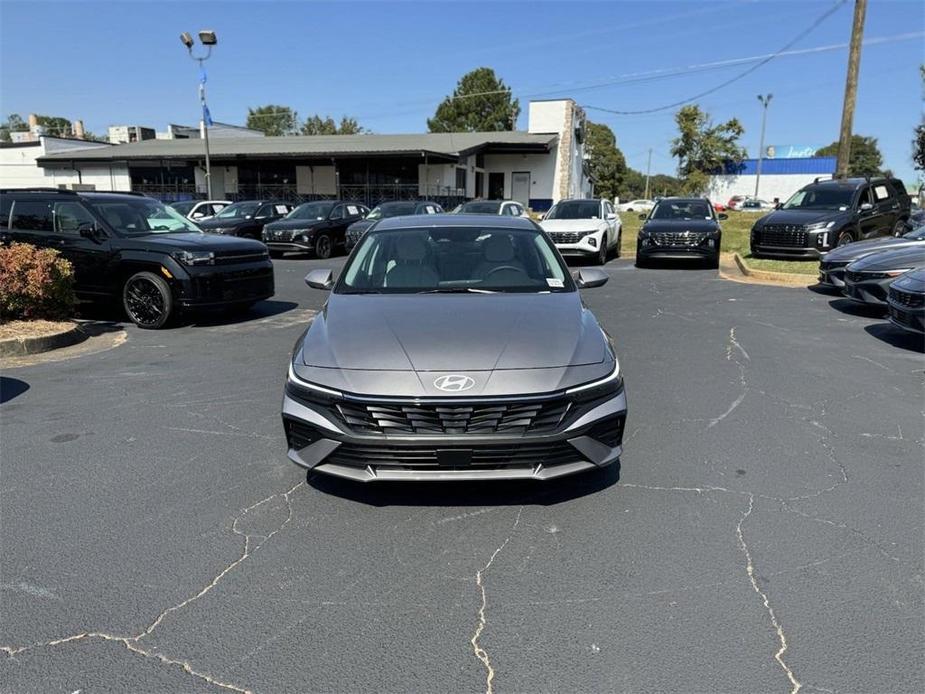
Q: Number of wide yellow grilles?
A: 0